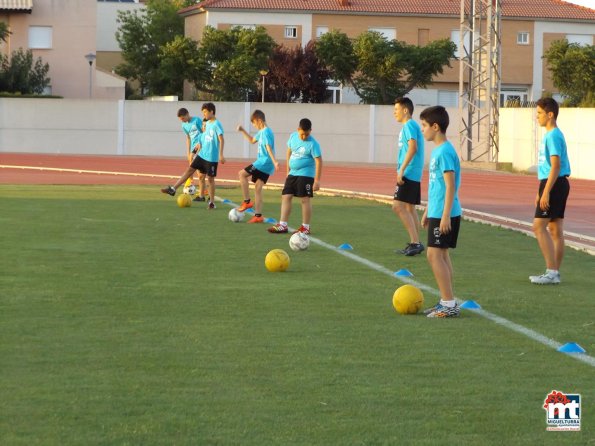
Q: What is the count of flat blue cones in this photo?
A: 7